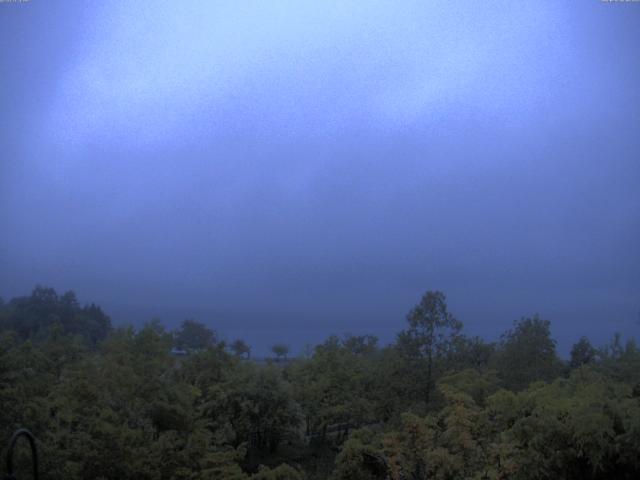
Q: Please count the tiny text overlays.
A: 2